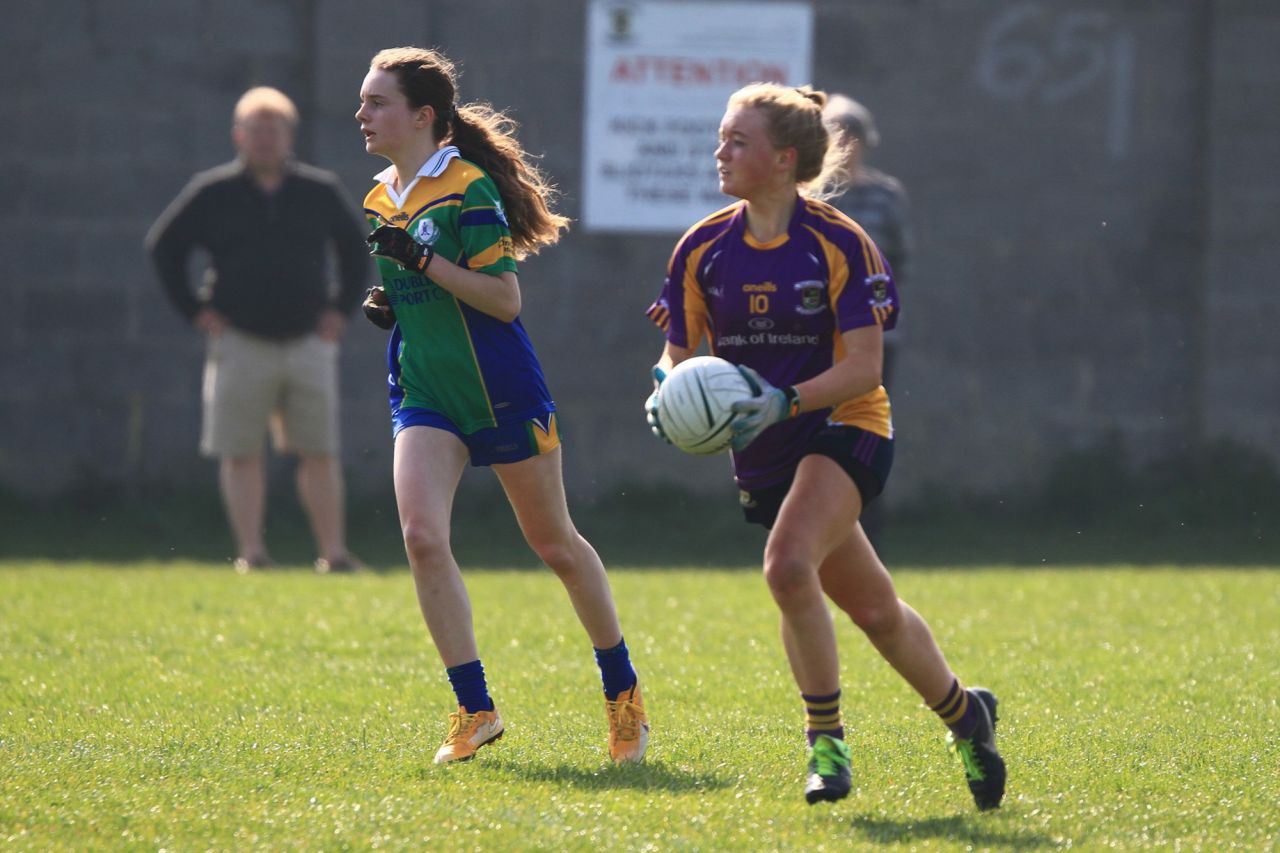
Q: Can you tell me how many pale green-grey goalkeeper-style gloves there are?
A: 2